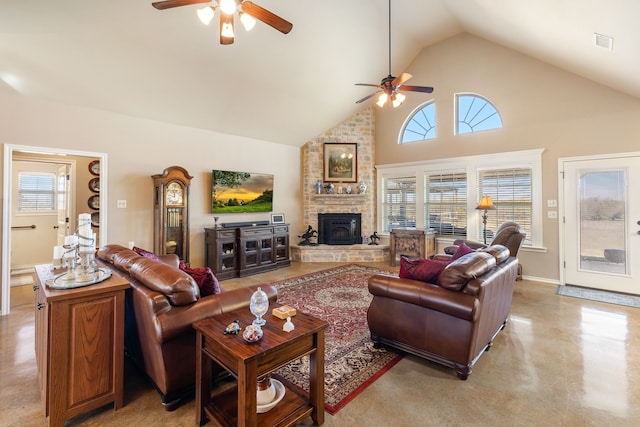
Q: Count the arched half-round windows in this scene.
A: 2